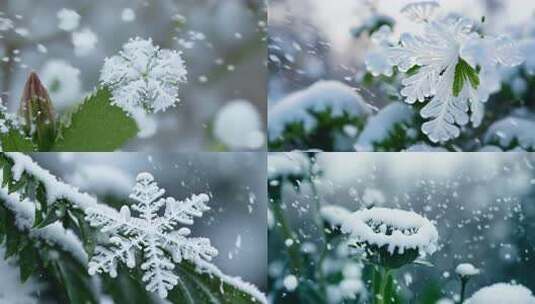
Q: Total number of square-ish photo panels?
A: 4